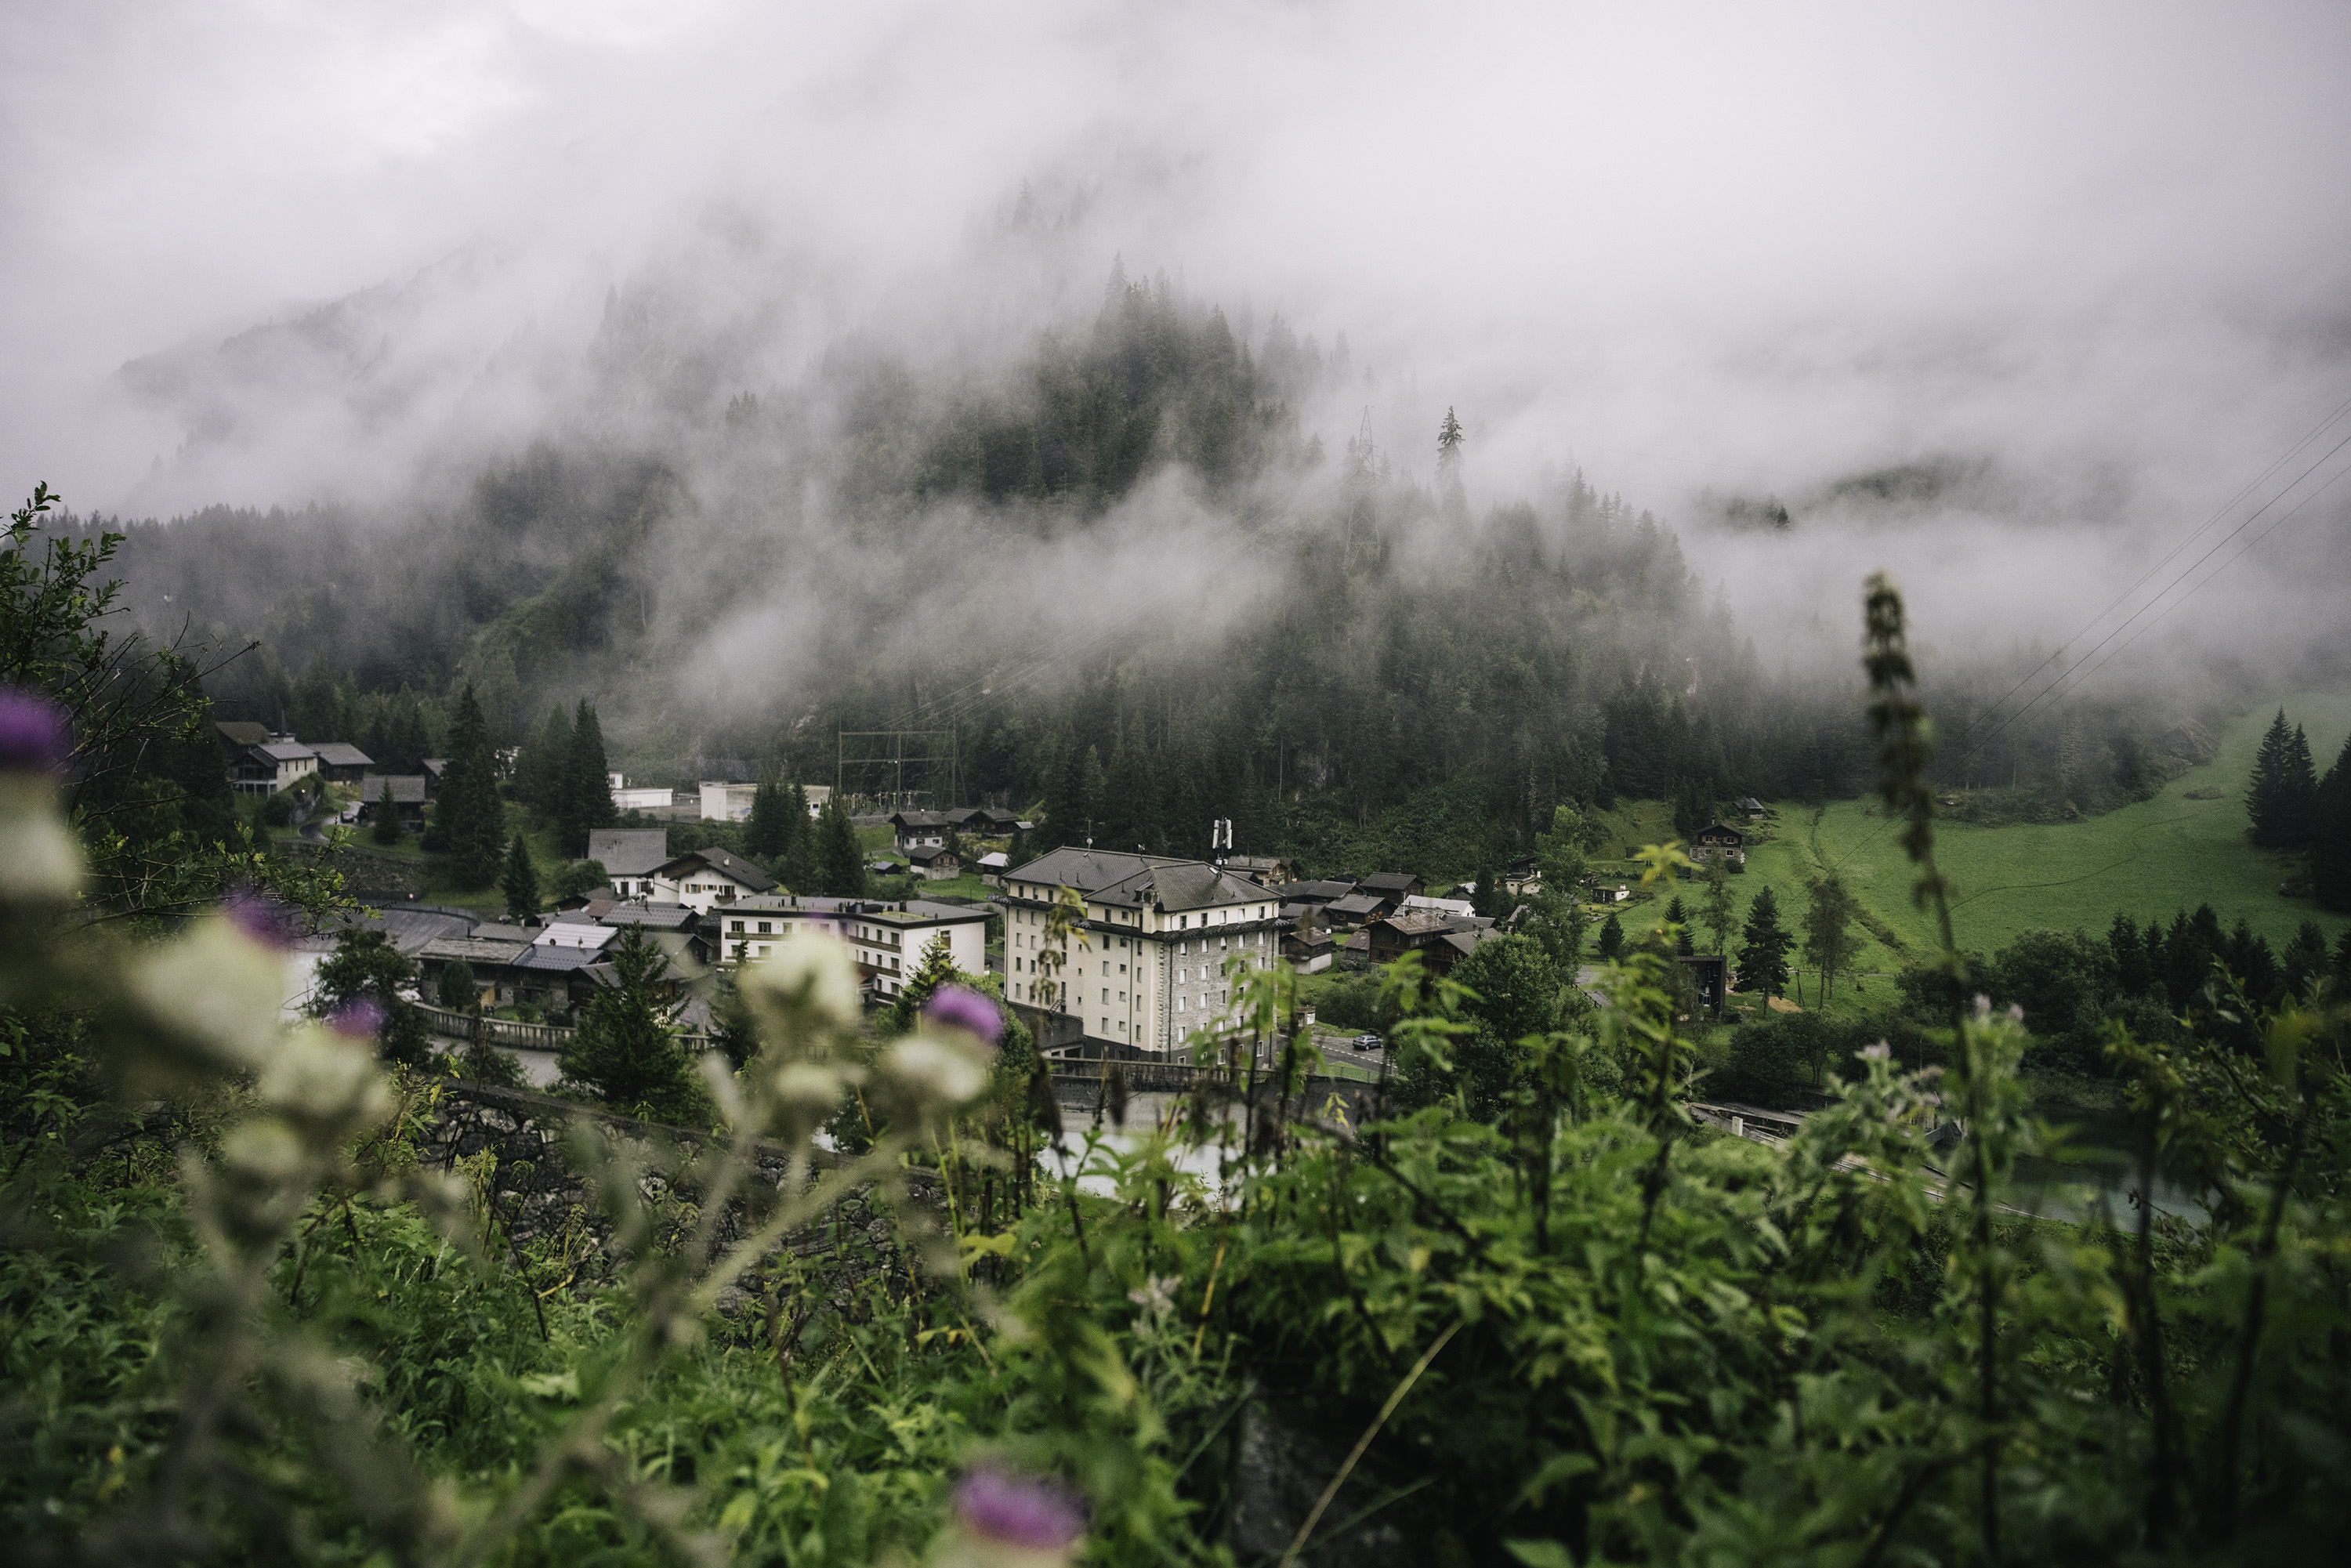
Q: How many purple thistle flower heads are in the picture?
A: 5